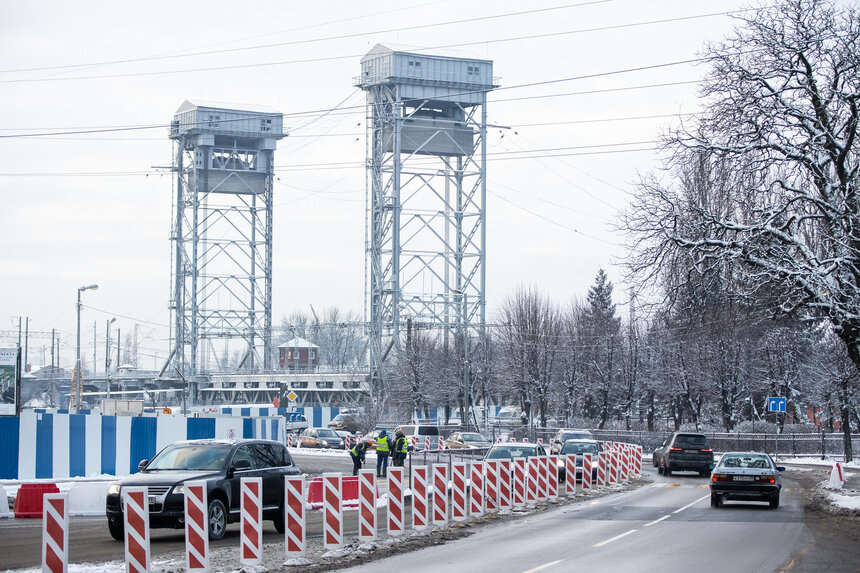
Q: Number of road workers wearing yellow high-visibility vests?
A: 3